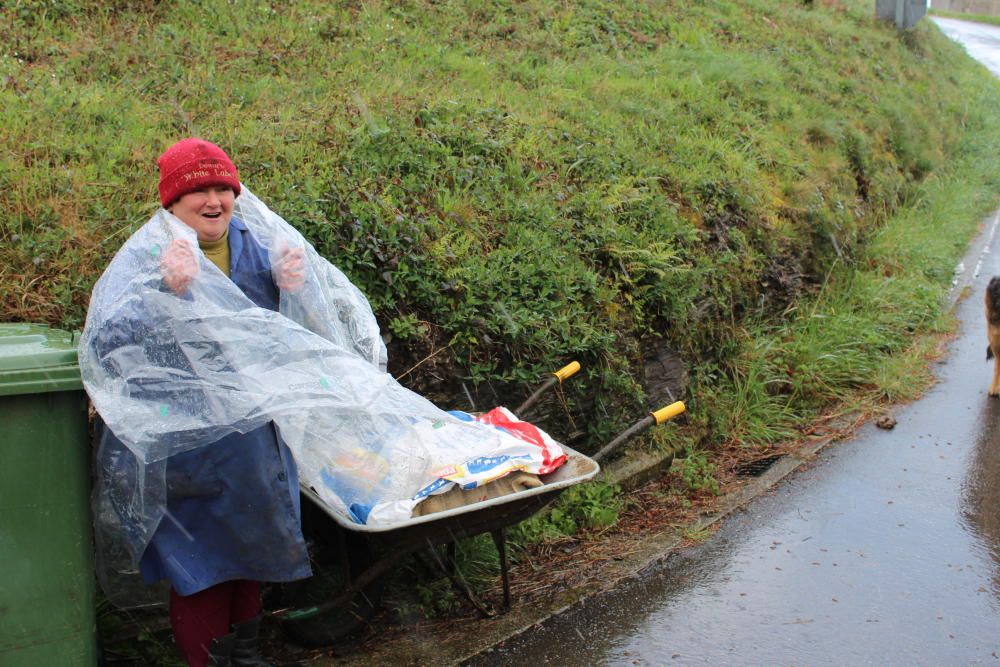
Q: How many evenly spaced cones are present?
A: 0